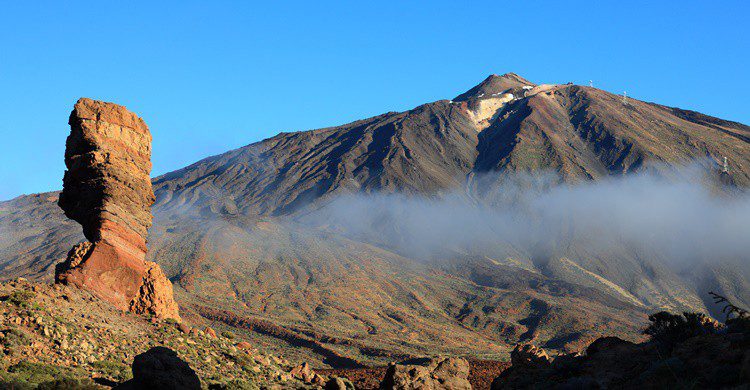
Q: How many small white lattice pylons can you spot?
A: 3